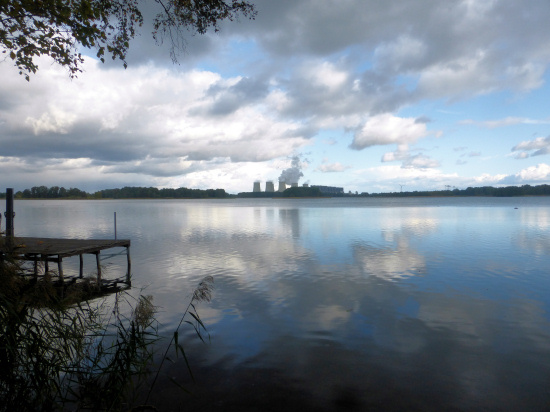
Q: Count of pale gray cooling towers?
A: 5